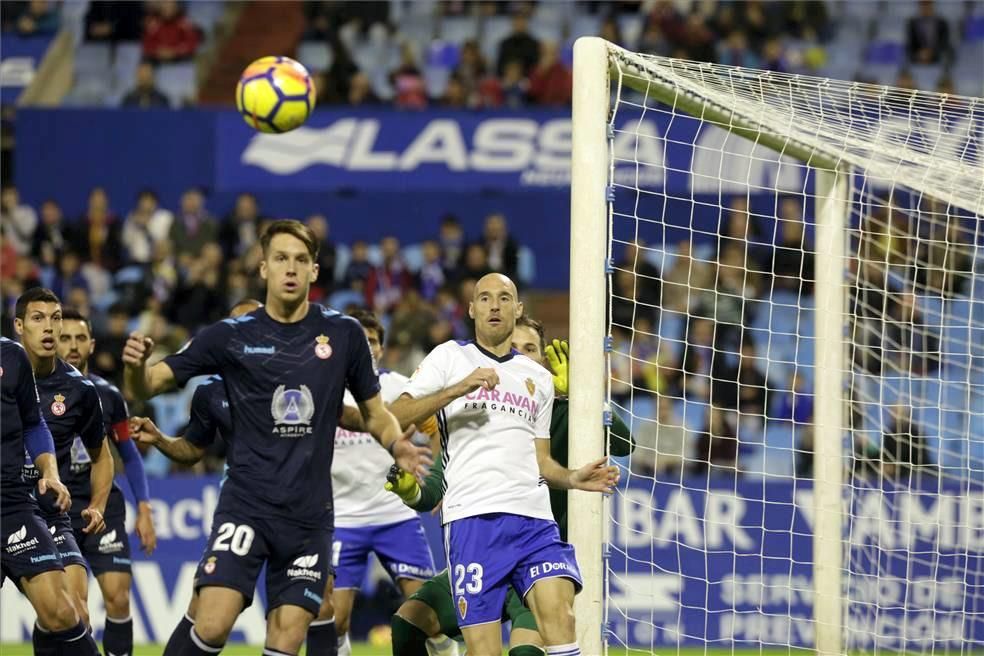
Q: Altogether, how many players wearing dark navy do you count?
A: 5